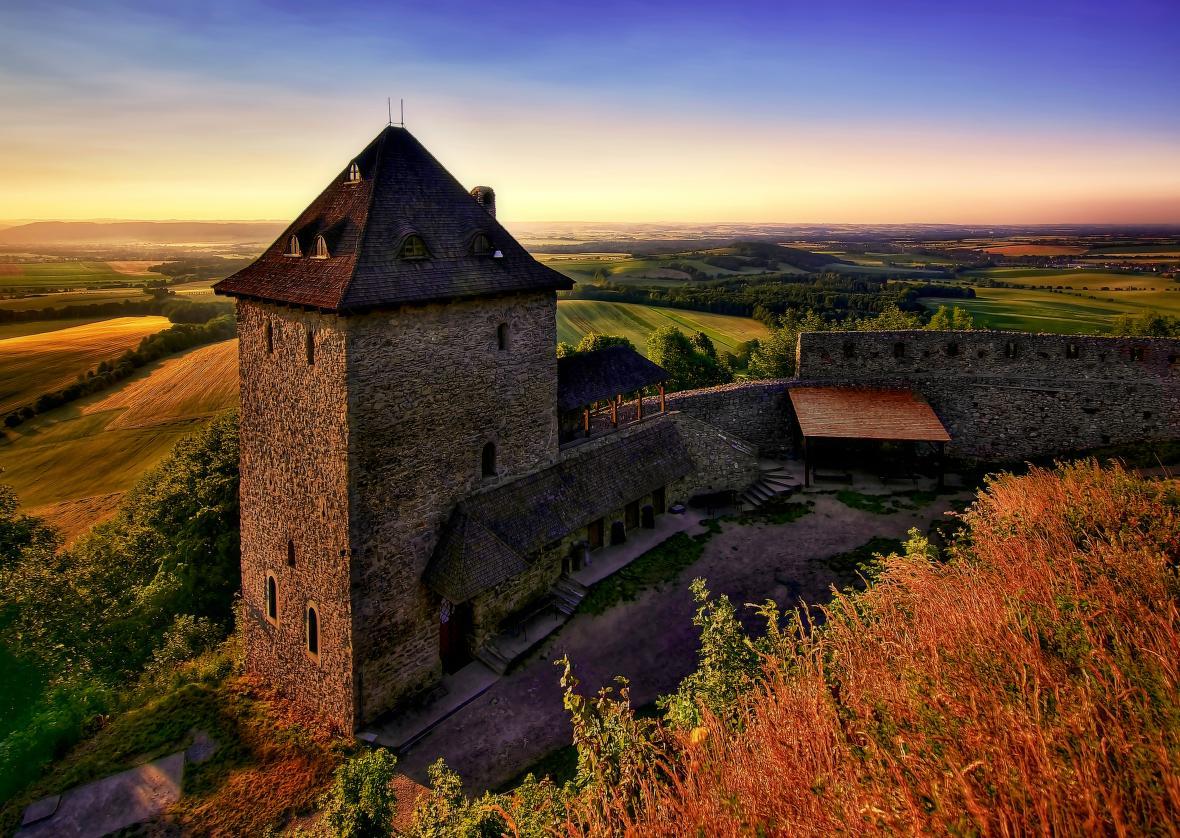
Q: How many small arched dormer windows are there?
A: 5